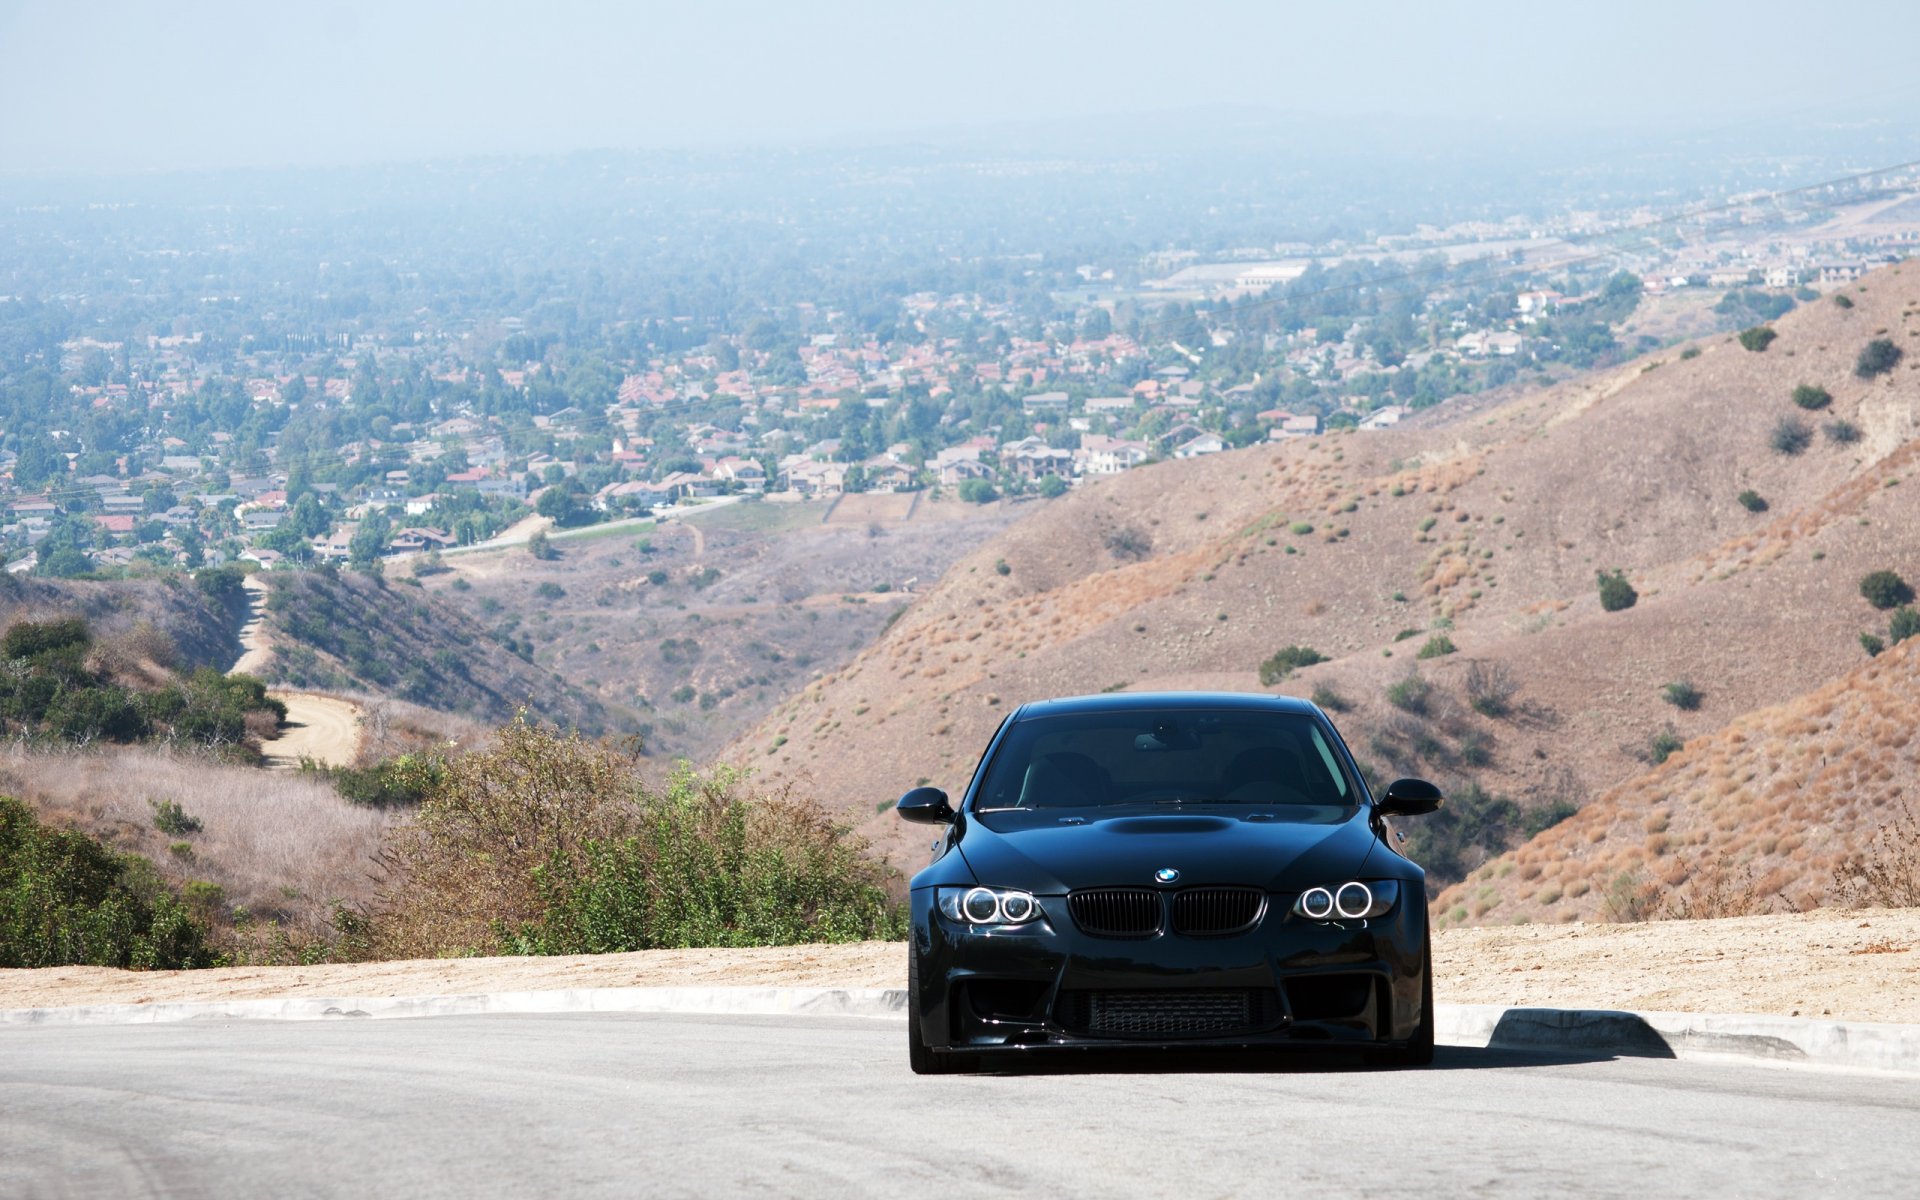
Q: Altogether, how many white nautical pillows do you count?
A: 0